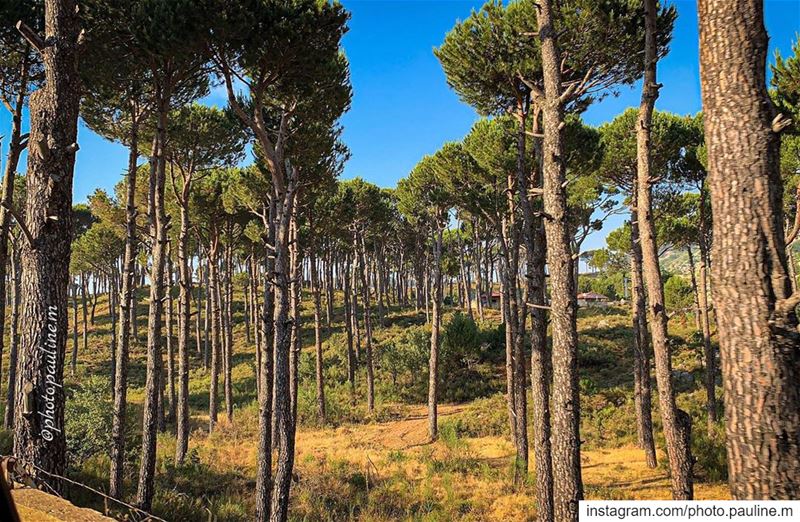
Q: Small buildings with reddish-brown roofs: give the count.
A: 2